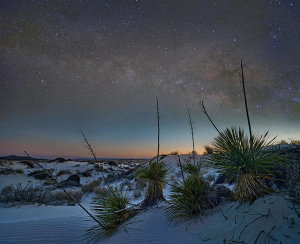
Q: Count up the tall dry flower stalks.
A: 6